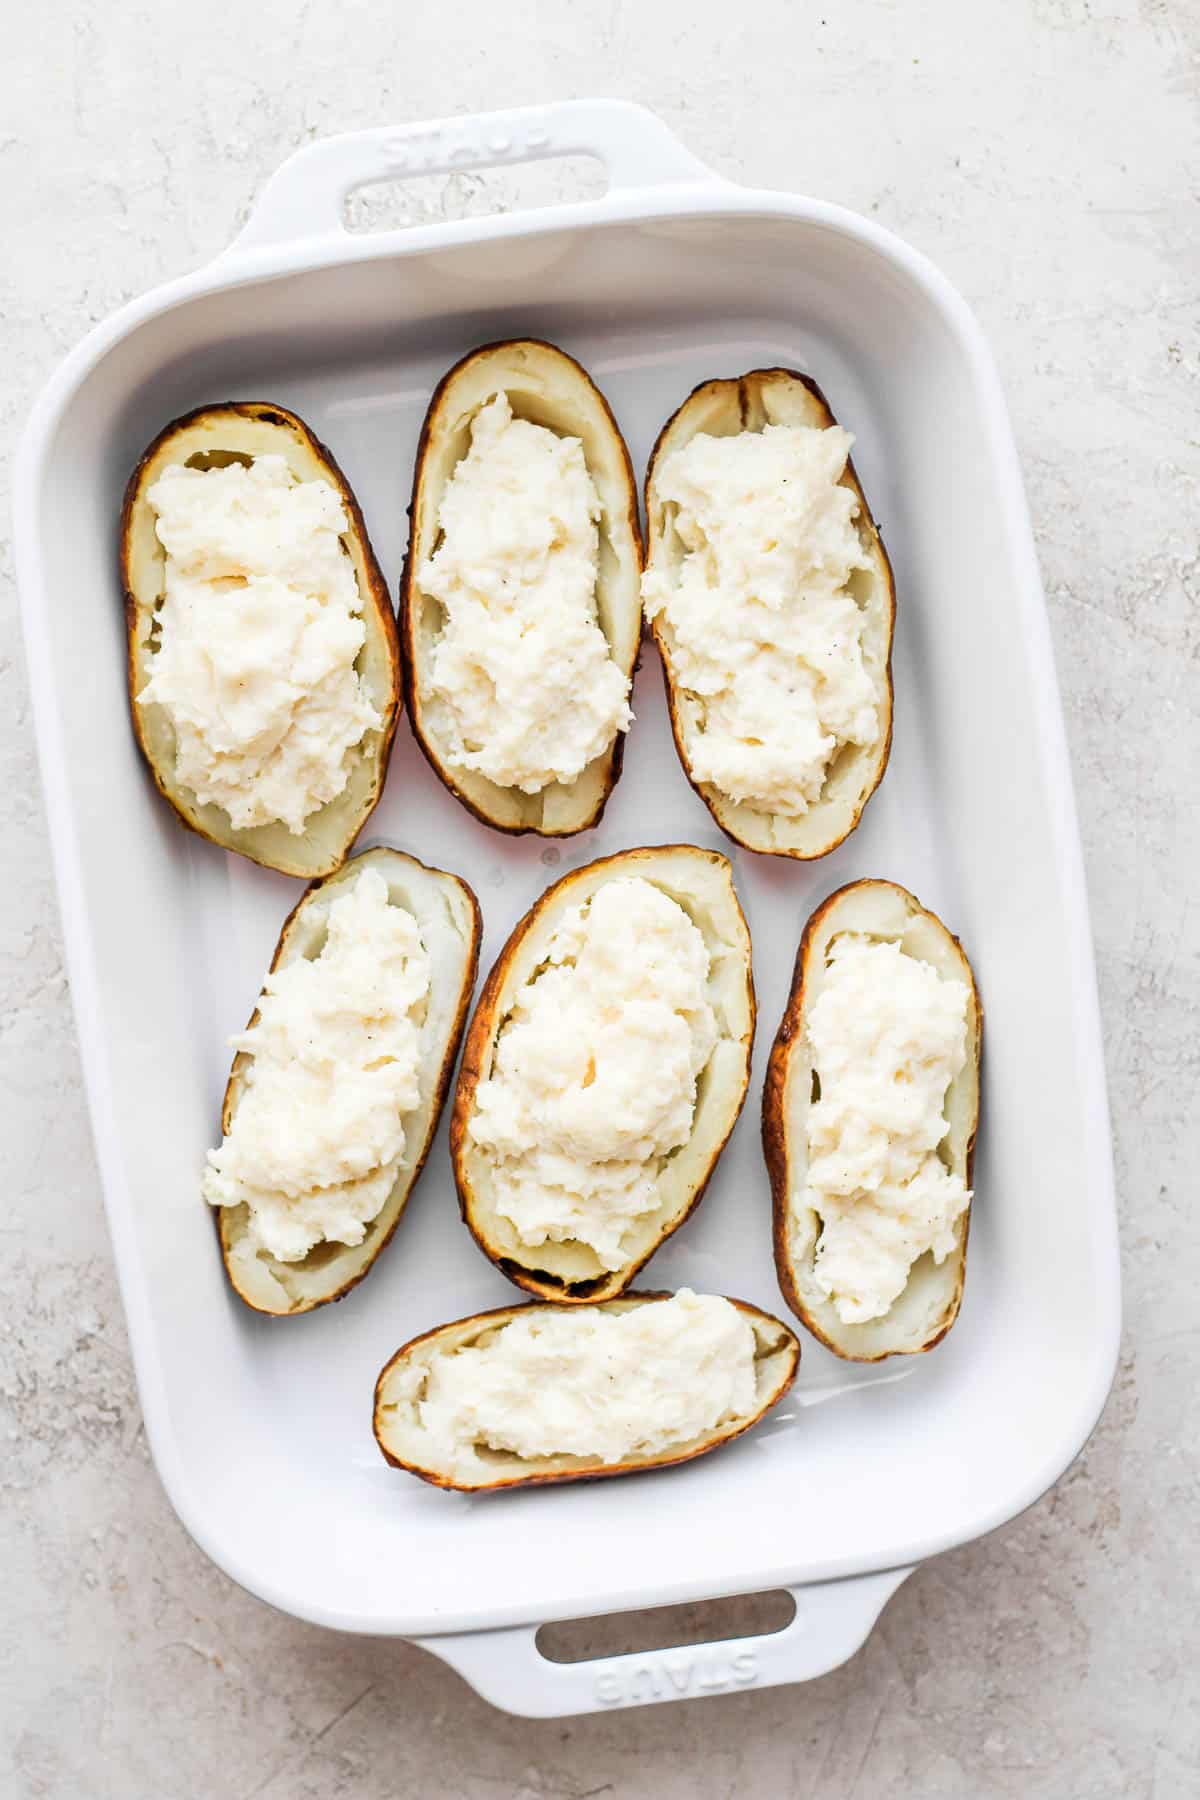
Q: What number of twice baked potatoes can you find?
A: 7